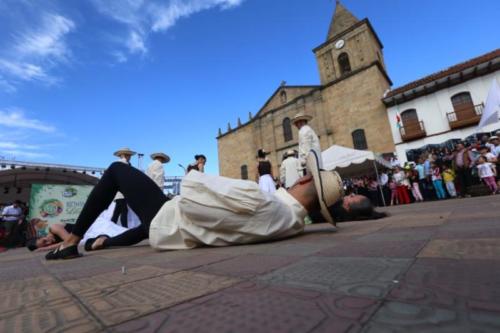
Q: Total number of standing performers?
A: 6